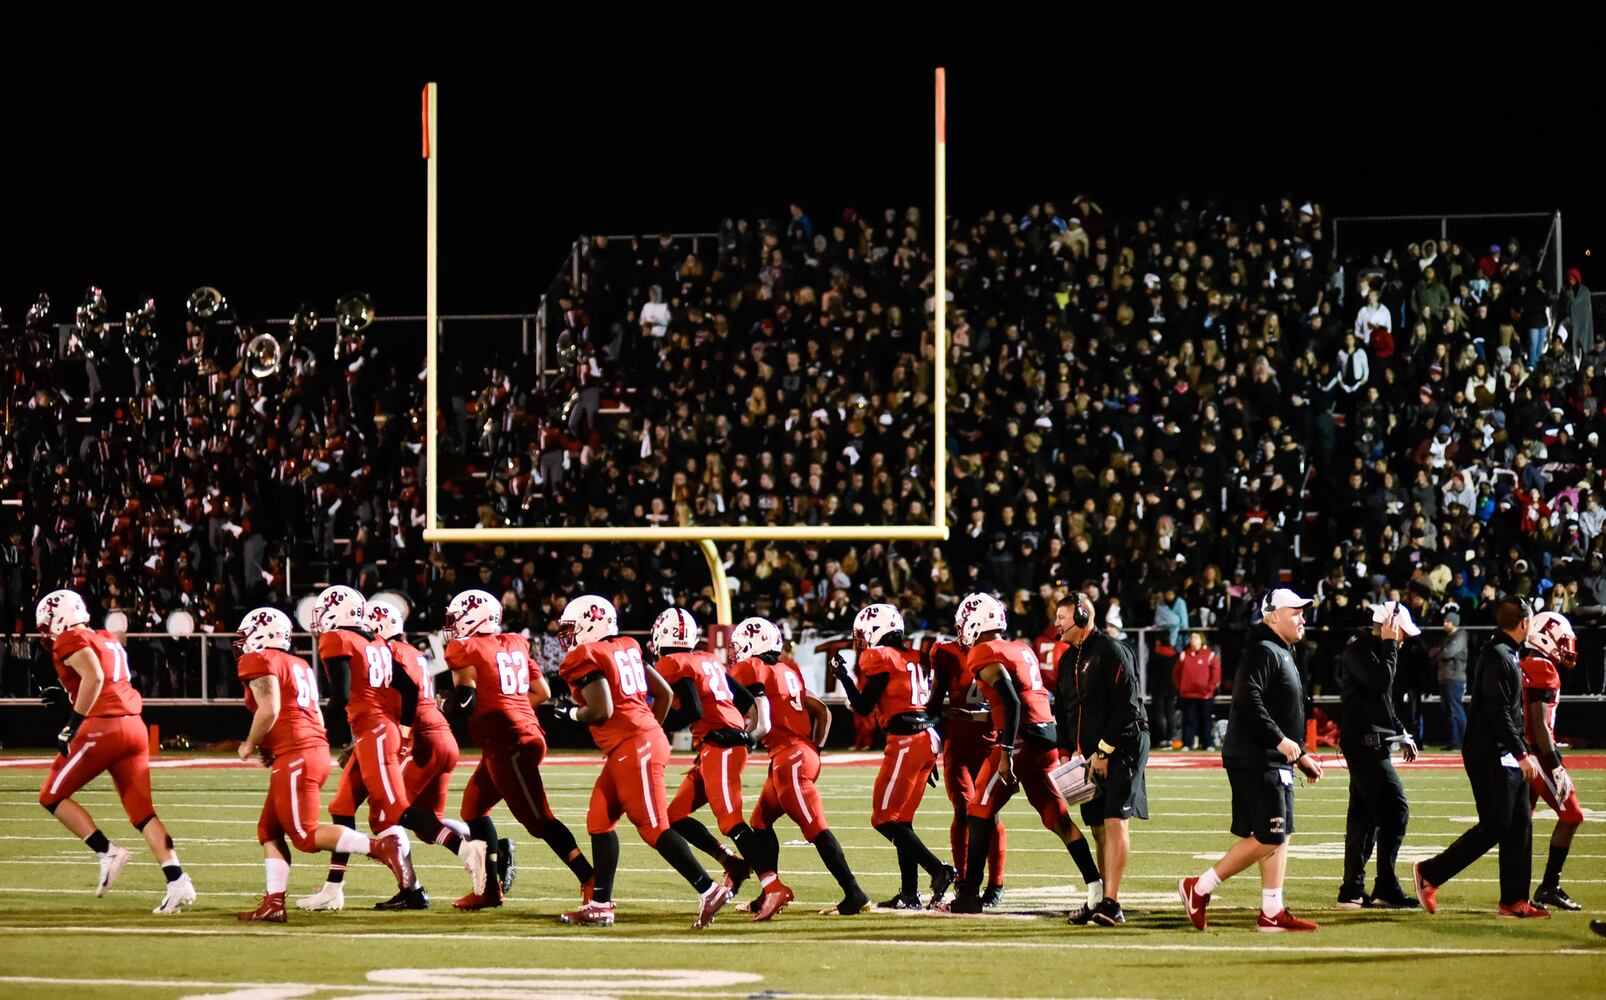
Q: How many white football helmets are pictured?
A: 11